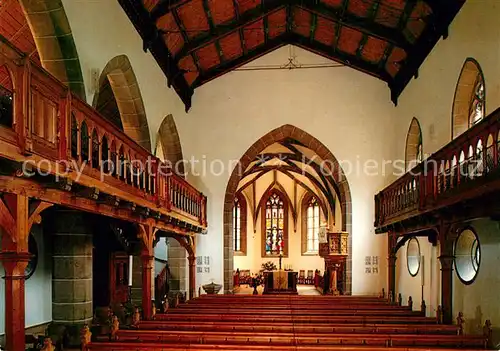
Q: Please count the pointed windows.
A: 5